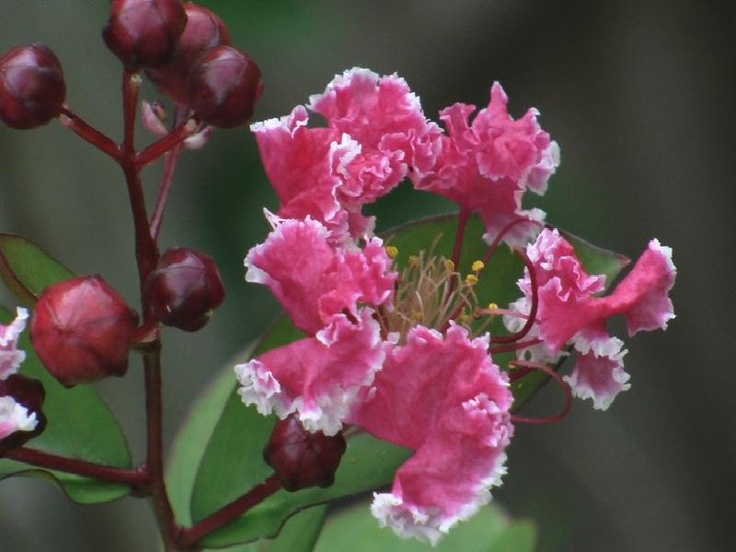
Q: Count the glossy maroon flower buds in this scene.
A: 8